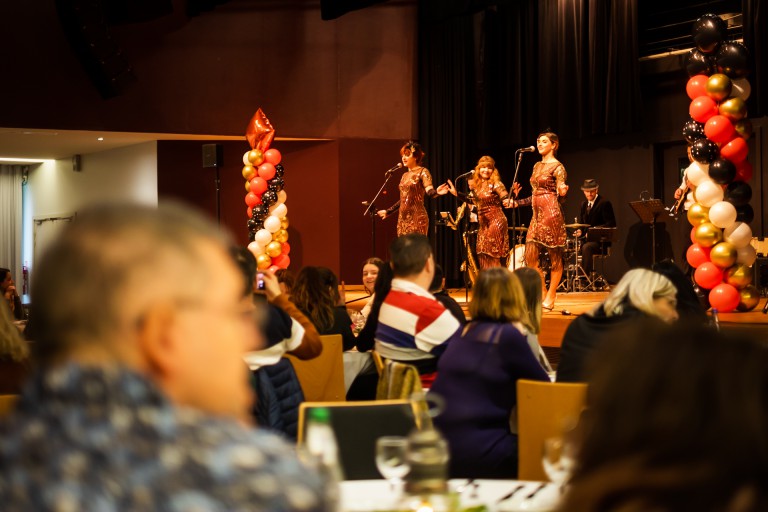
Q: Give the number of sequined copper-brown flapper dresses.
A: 3